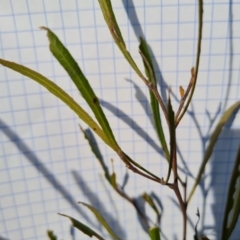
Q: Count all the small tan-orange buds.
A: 2